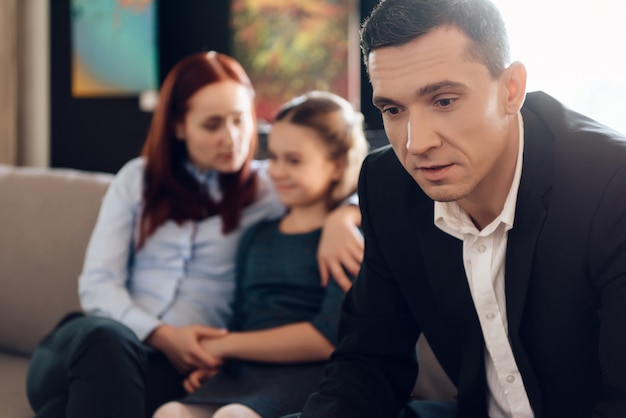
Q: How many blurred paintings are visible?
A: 2